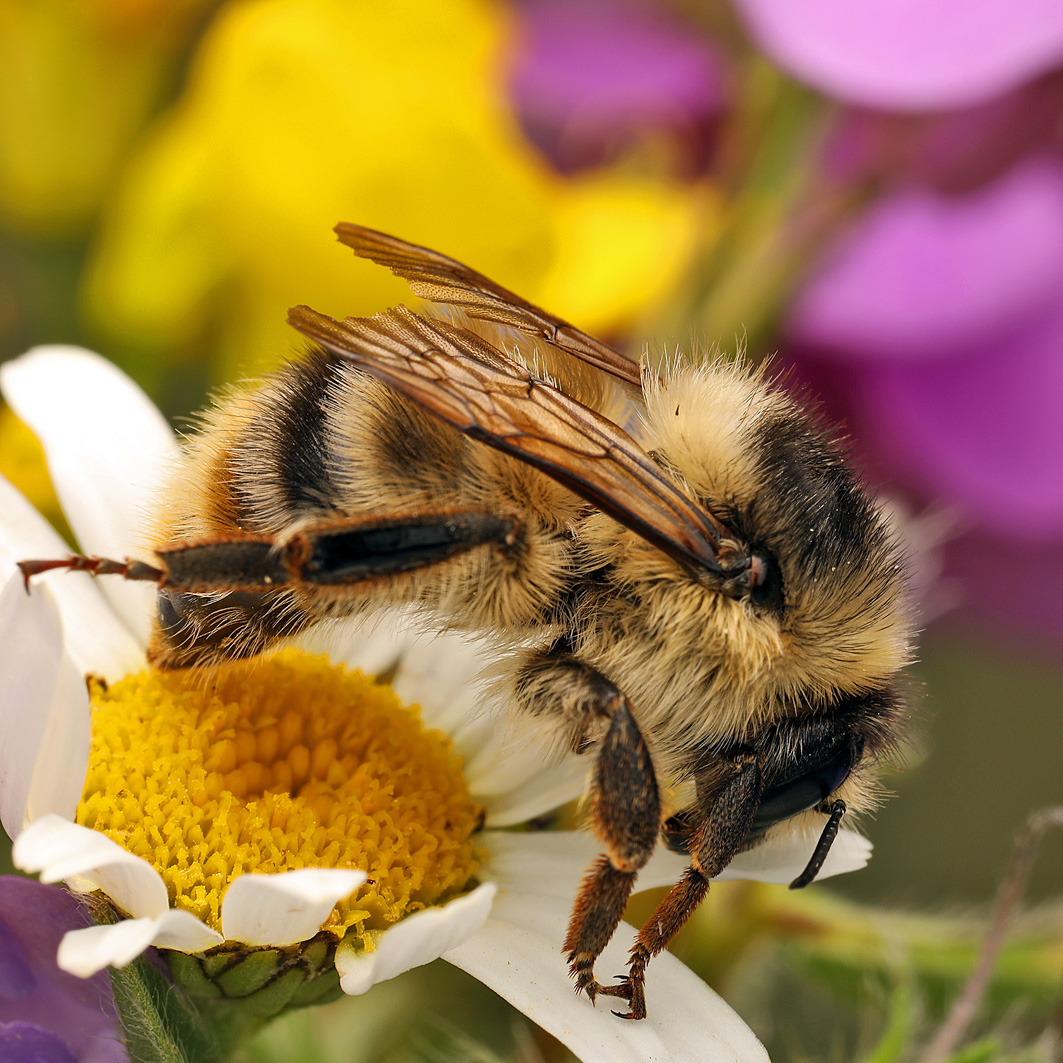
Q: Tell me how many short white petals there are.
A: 4